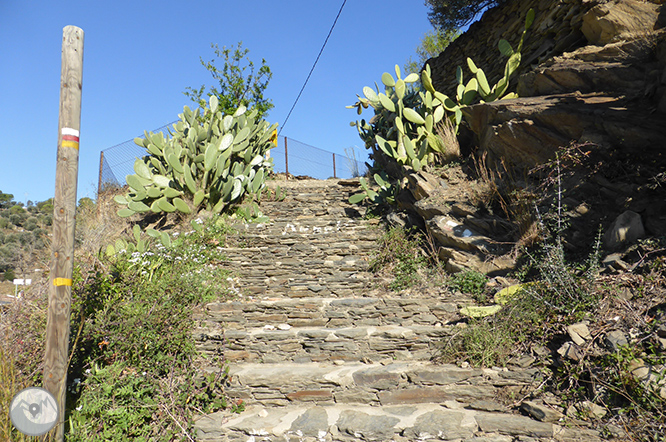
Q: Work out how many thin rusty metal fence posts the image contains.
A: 3